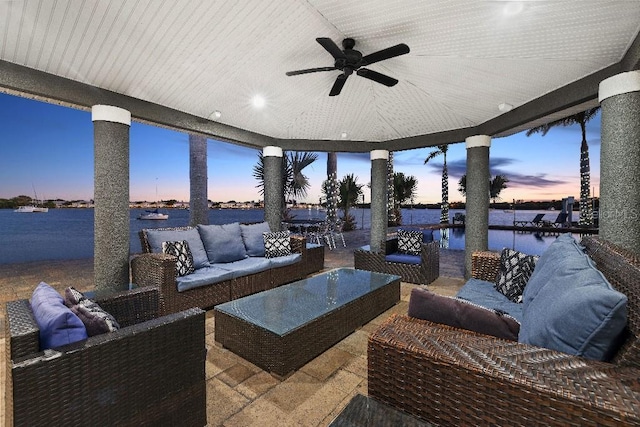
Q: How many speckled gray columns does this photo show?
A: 5